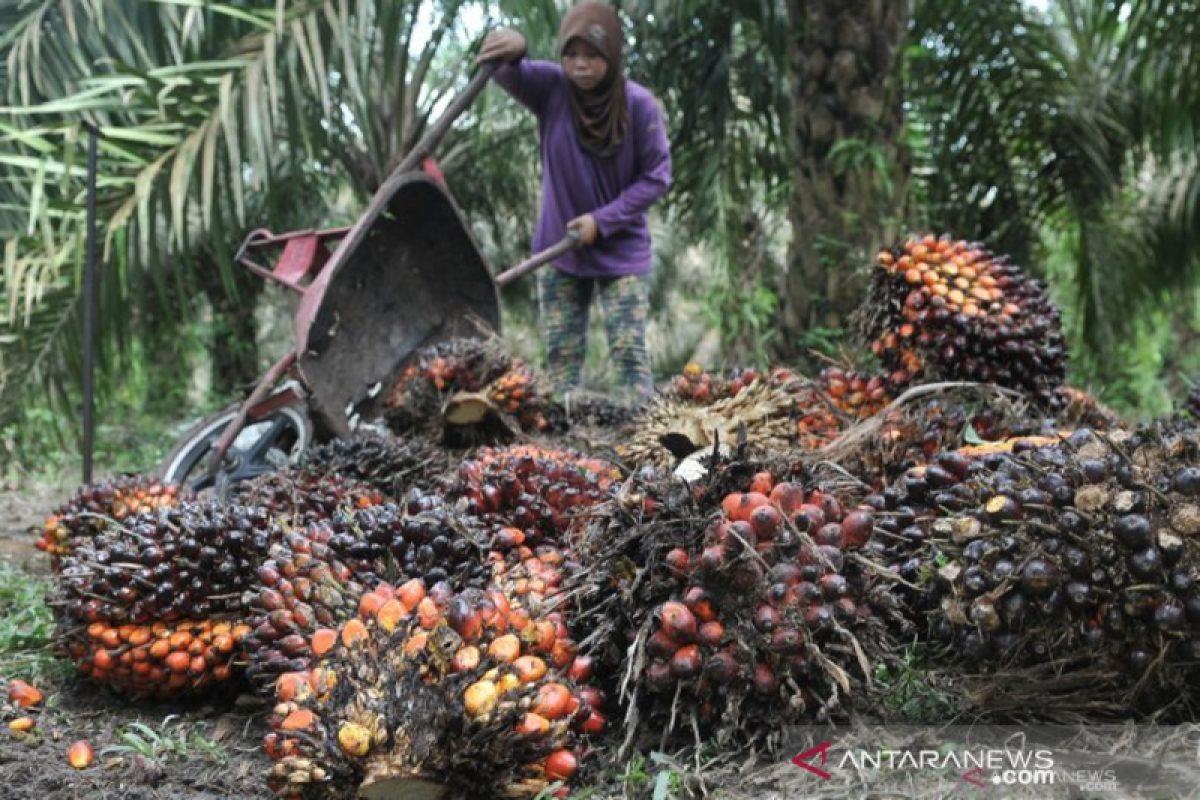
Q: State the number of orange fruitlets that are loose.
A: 3